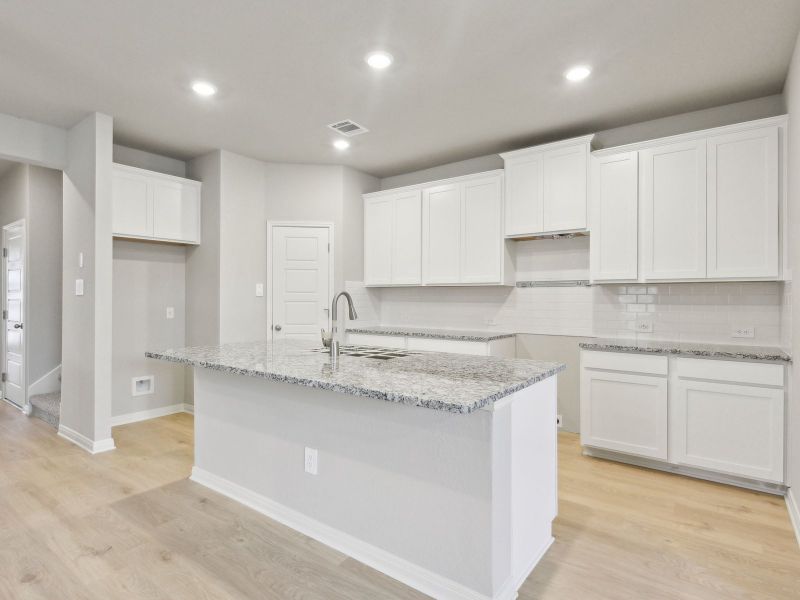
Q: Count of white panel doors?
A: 2